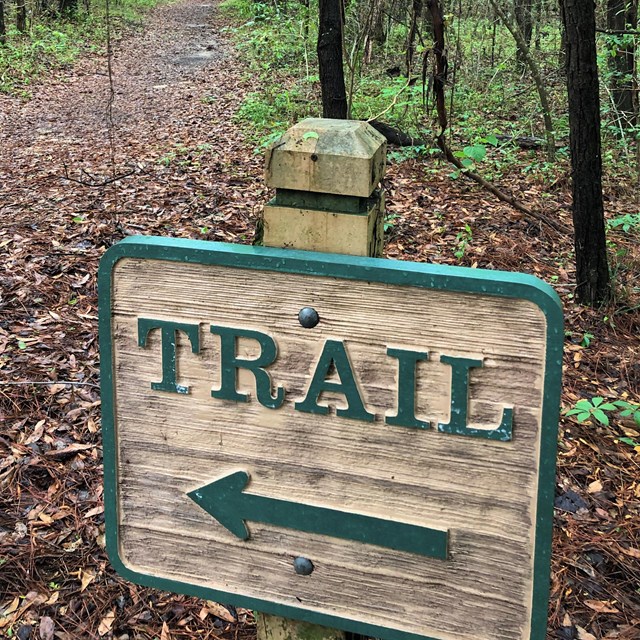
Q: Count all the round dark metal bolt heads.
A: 2